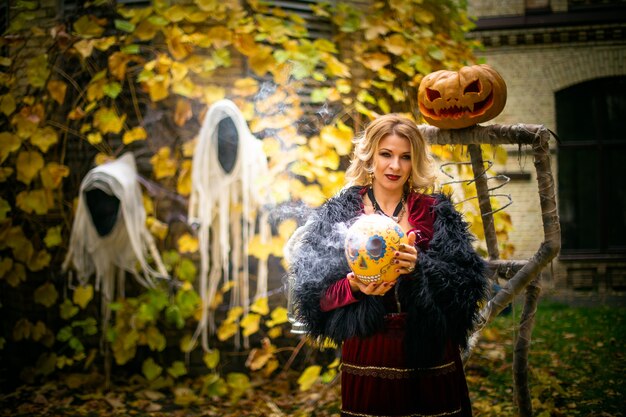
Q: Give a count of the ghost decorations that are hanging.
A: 2